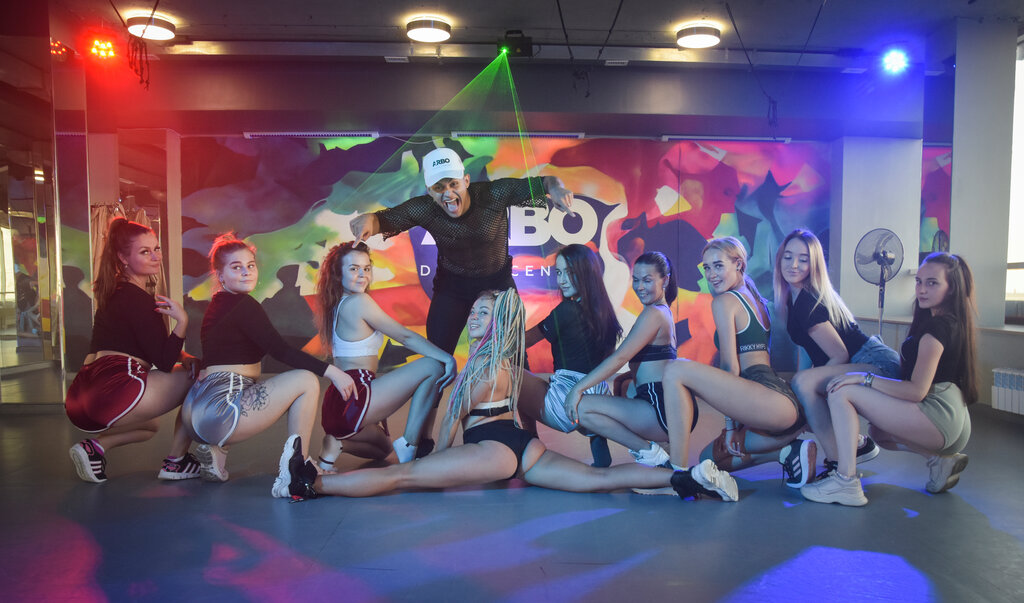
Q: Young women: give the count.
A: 9